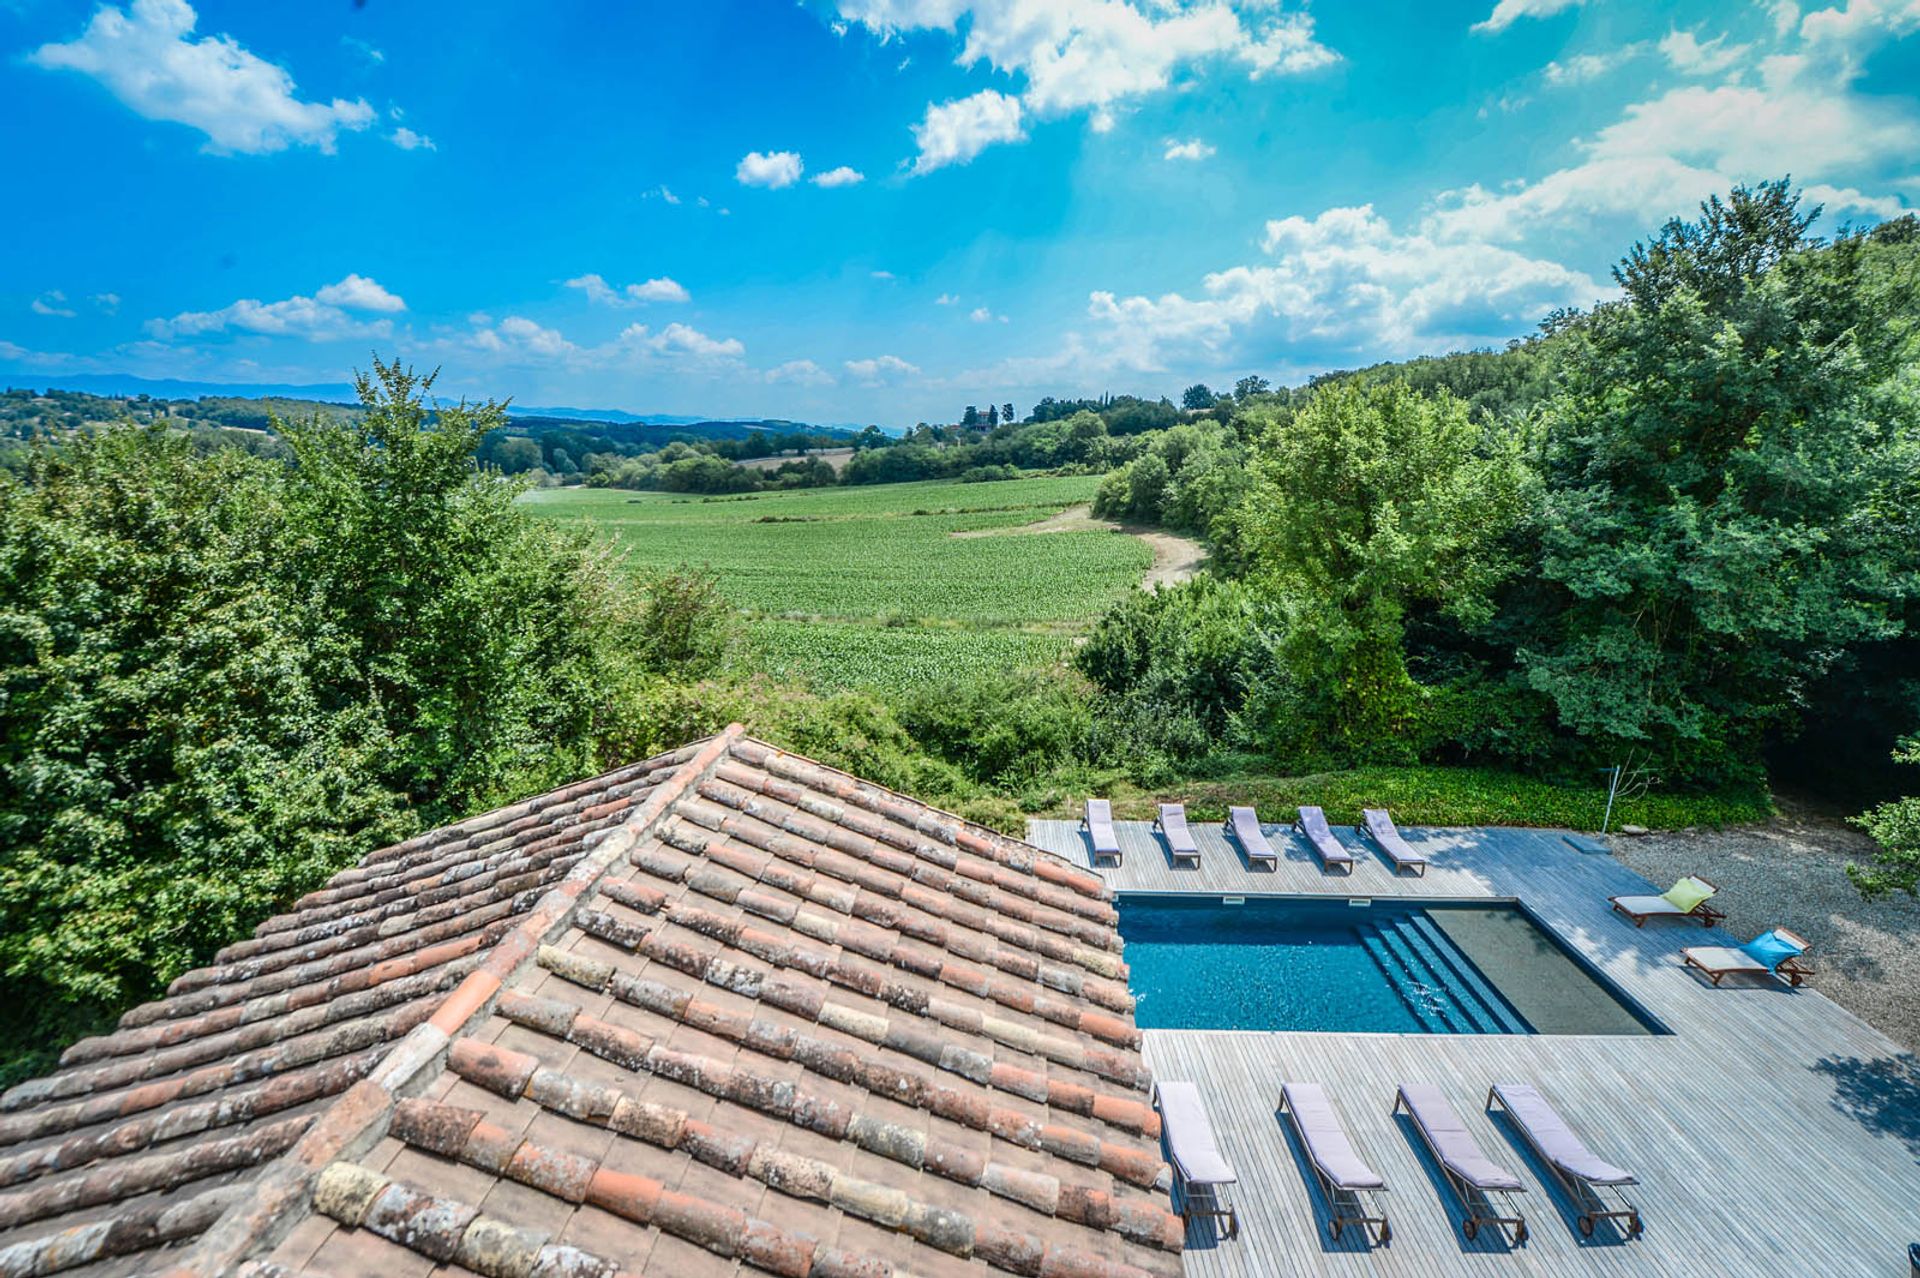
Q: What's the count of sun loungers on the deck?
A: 11